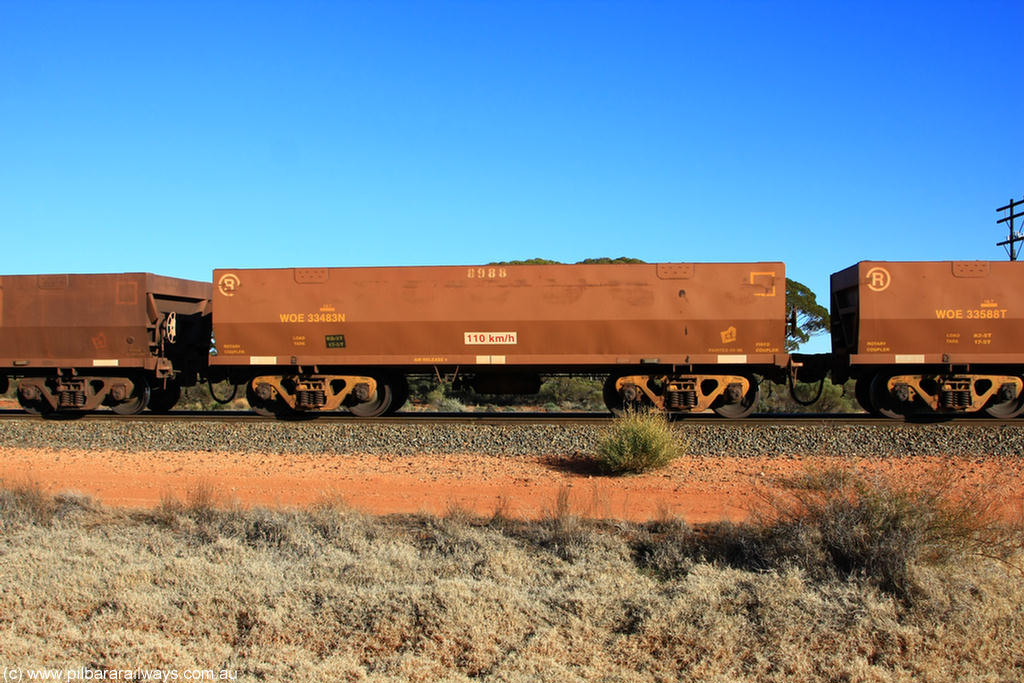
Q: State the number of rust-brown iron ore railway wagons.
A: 3